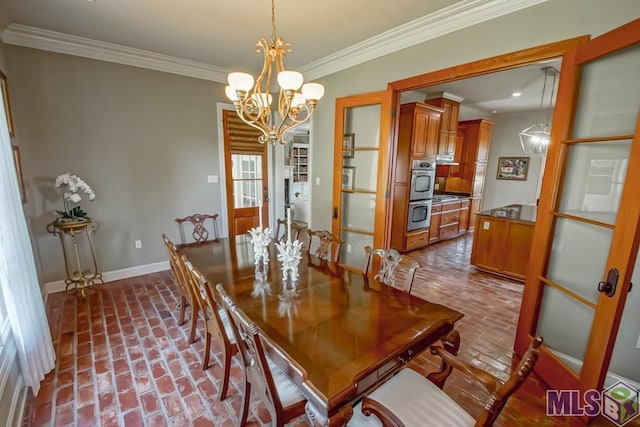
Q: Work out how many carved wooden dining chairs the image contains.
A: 8